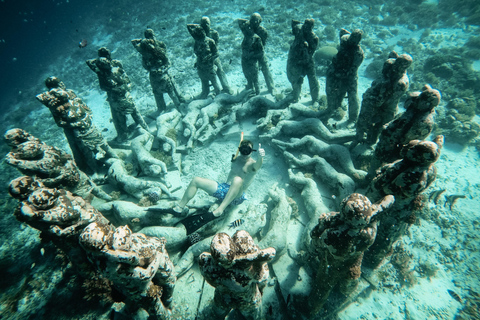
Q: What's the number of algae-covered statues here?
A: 15